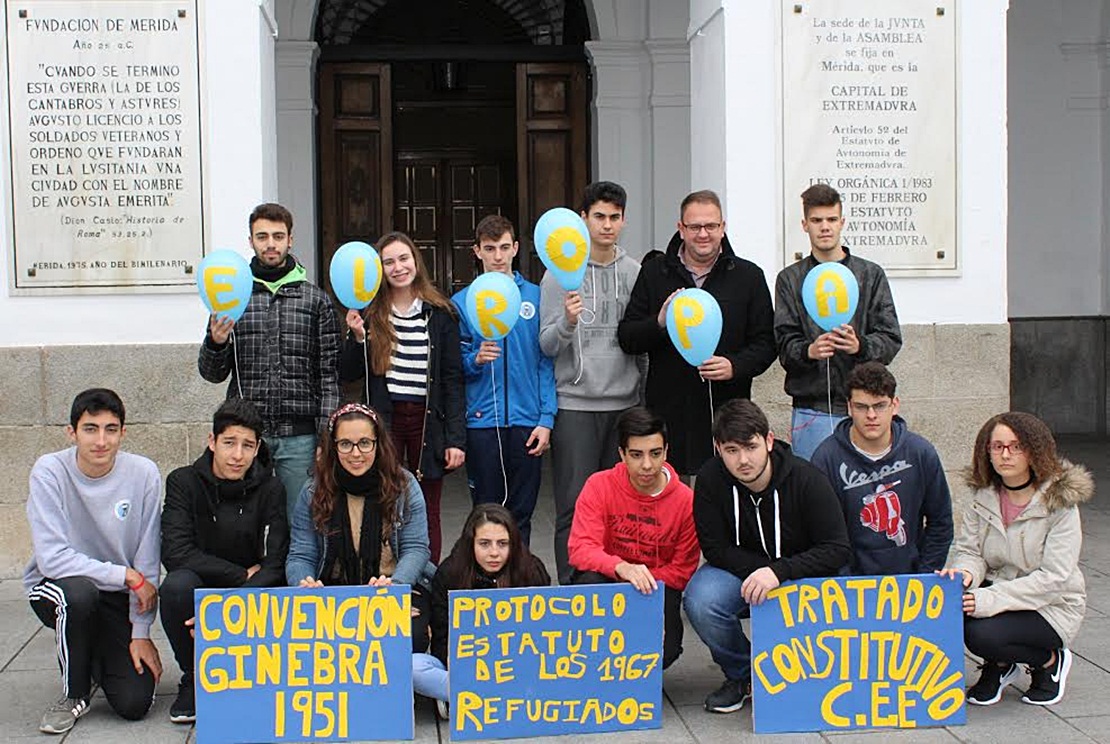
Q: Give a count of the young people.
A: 13